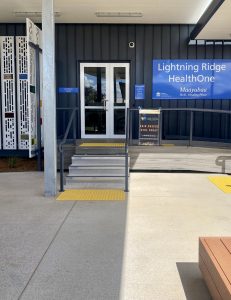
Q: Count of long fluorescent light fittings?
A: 2